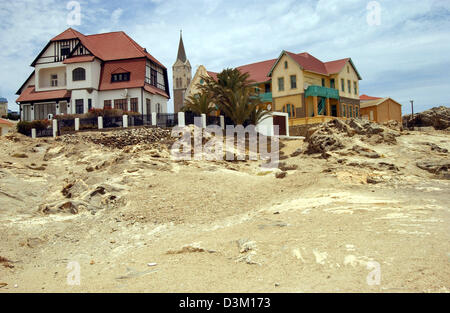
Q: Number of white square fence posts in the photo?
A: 9